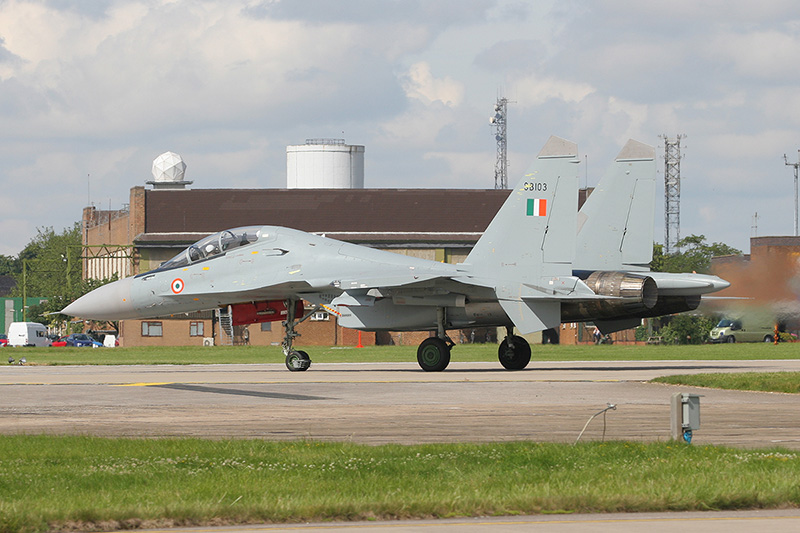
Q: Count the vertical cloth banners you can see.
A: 0